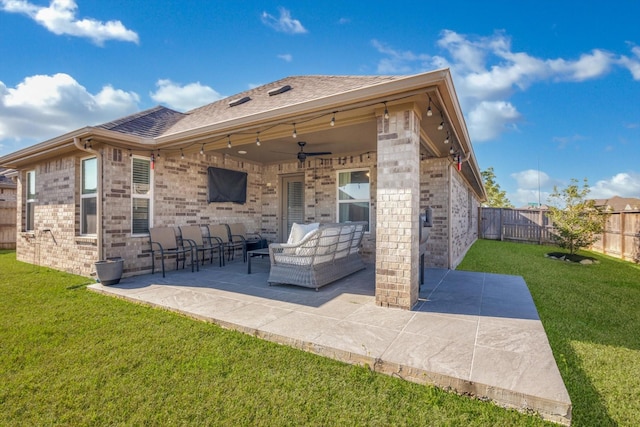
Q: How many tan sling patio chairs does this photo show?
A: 4